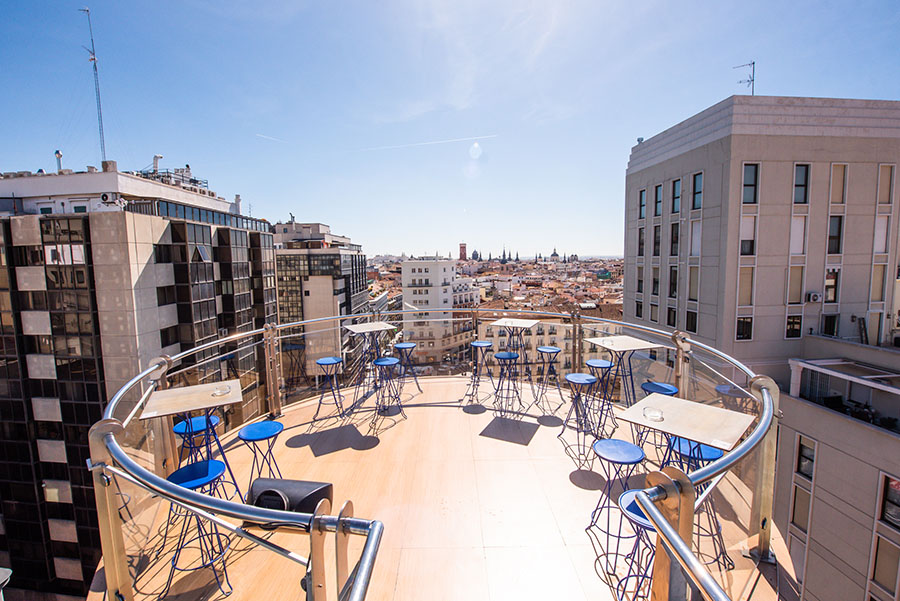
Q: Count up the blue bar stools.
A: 15